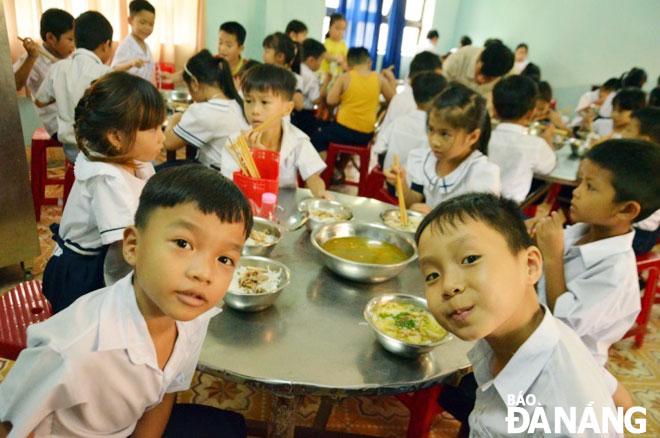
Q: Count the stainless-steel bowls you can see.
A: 6